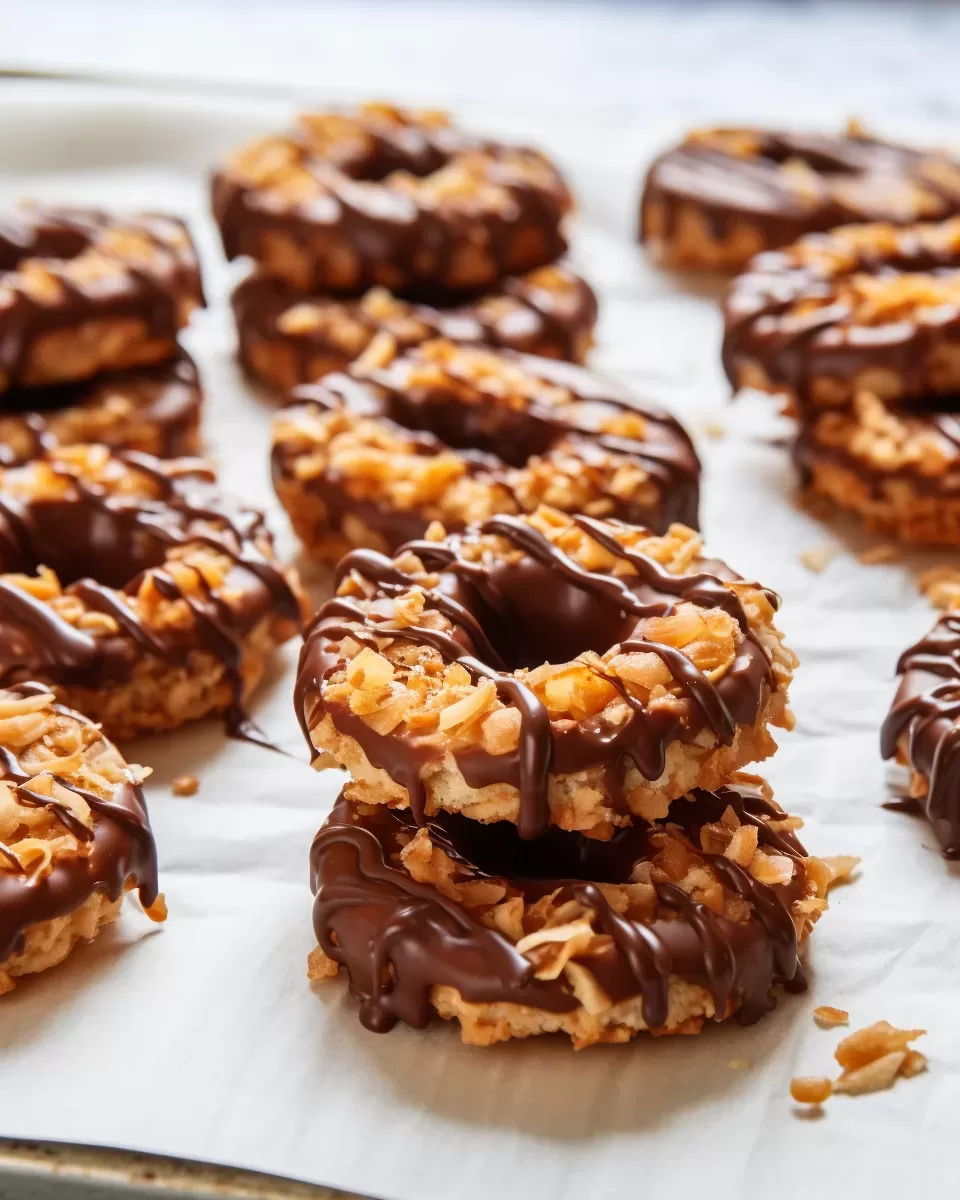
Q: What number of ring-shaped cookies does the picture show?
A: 13